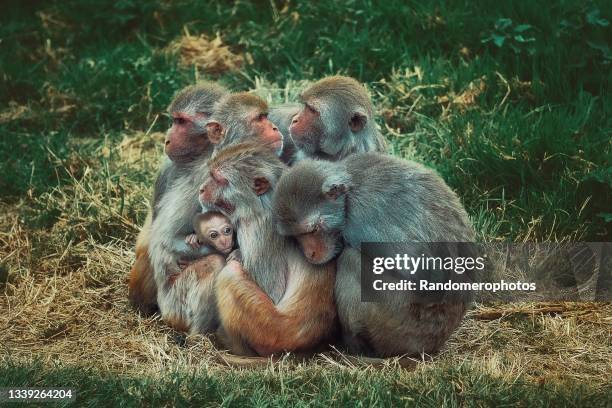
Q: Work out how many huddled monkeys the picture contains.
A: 6